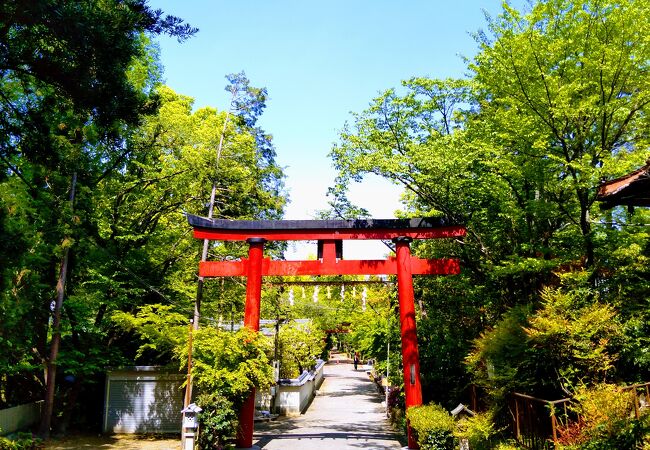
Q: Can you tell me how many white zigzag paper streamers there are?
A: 4